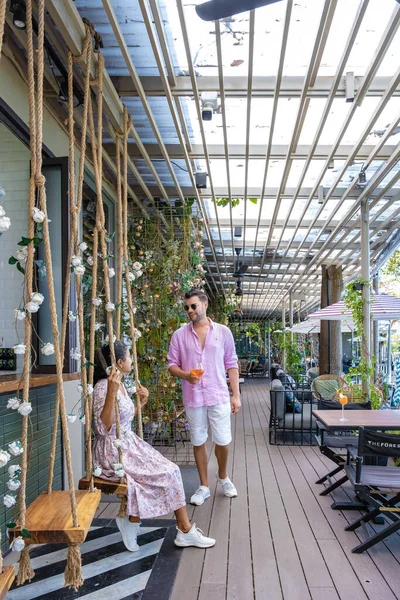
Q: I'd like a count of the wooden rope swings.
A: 3